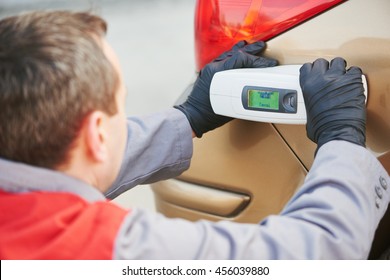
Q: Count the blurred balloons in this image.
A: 0